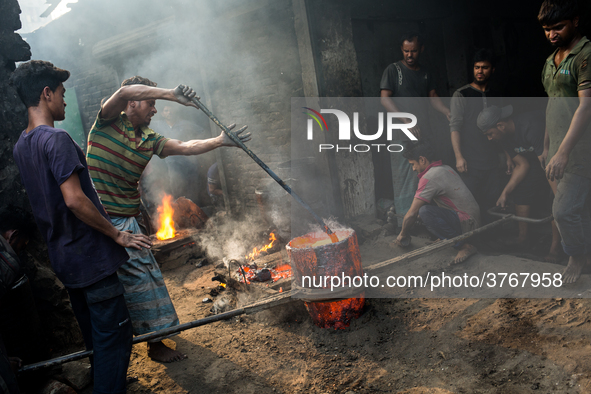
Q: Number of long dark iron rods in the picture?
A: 2